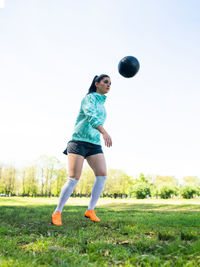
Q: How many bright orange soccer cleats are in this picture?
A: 2